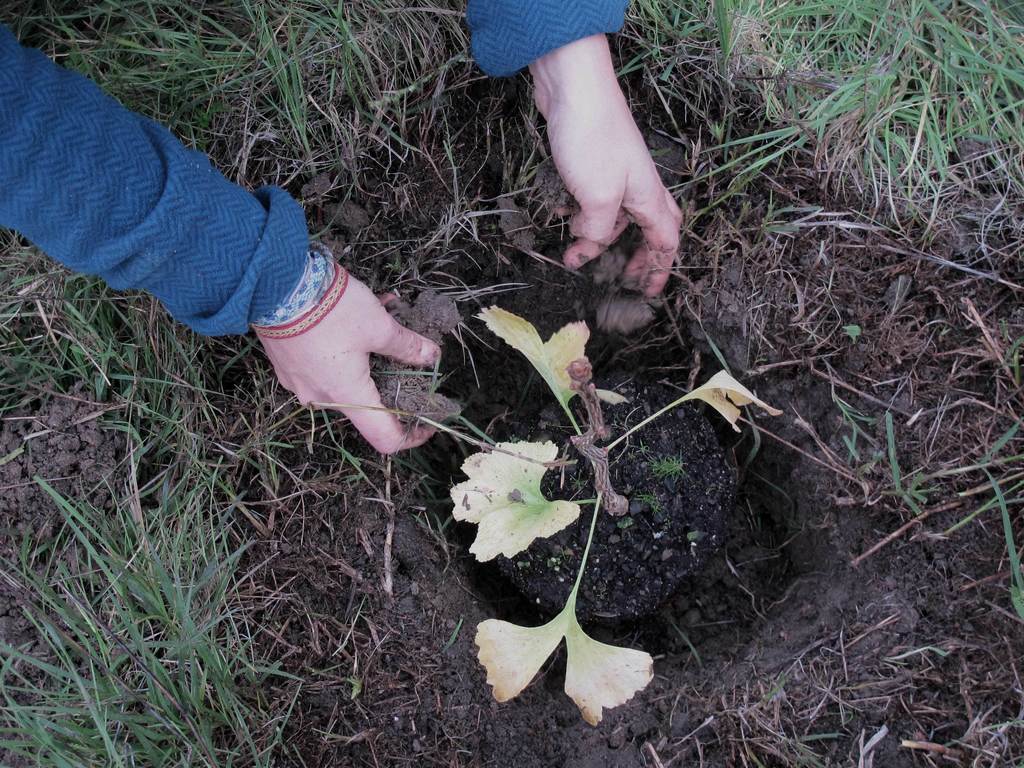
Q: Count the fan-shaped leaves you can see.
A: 4